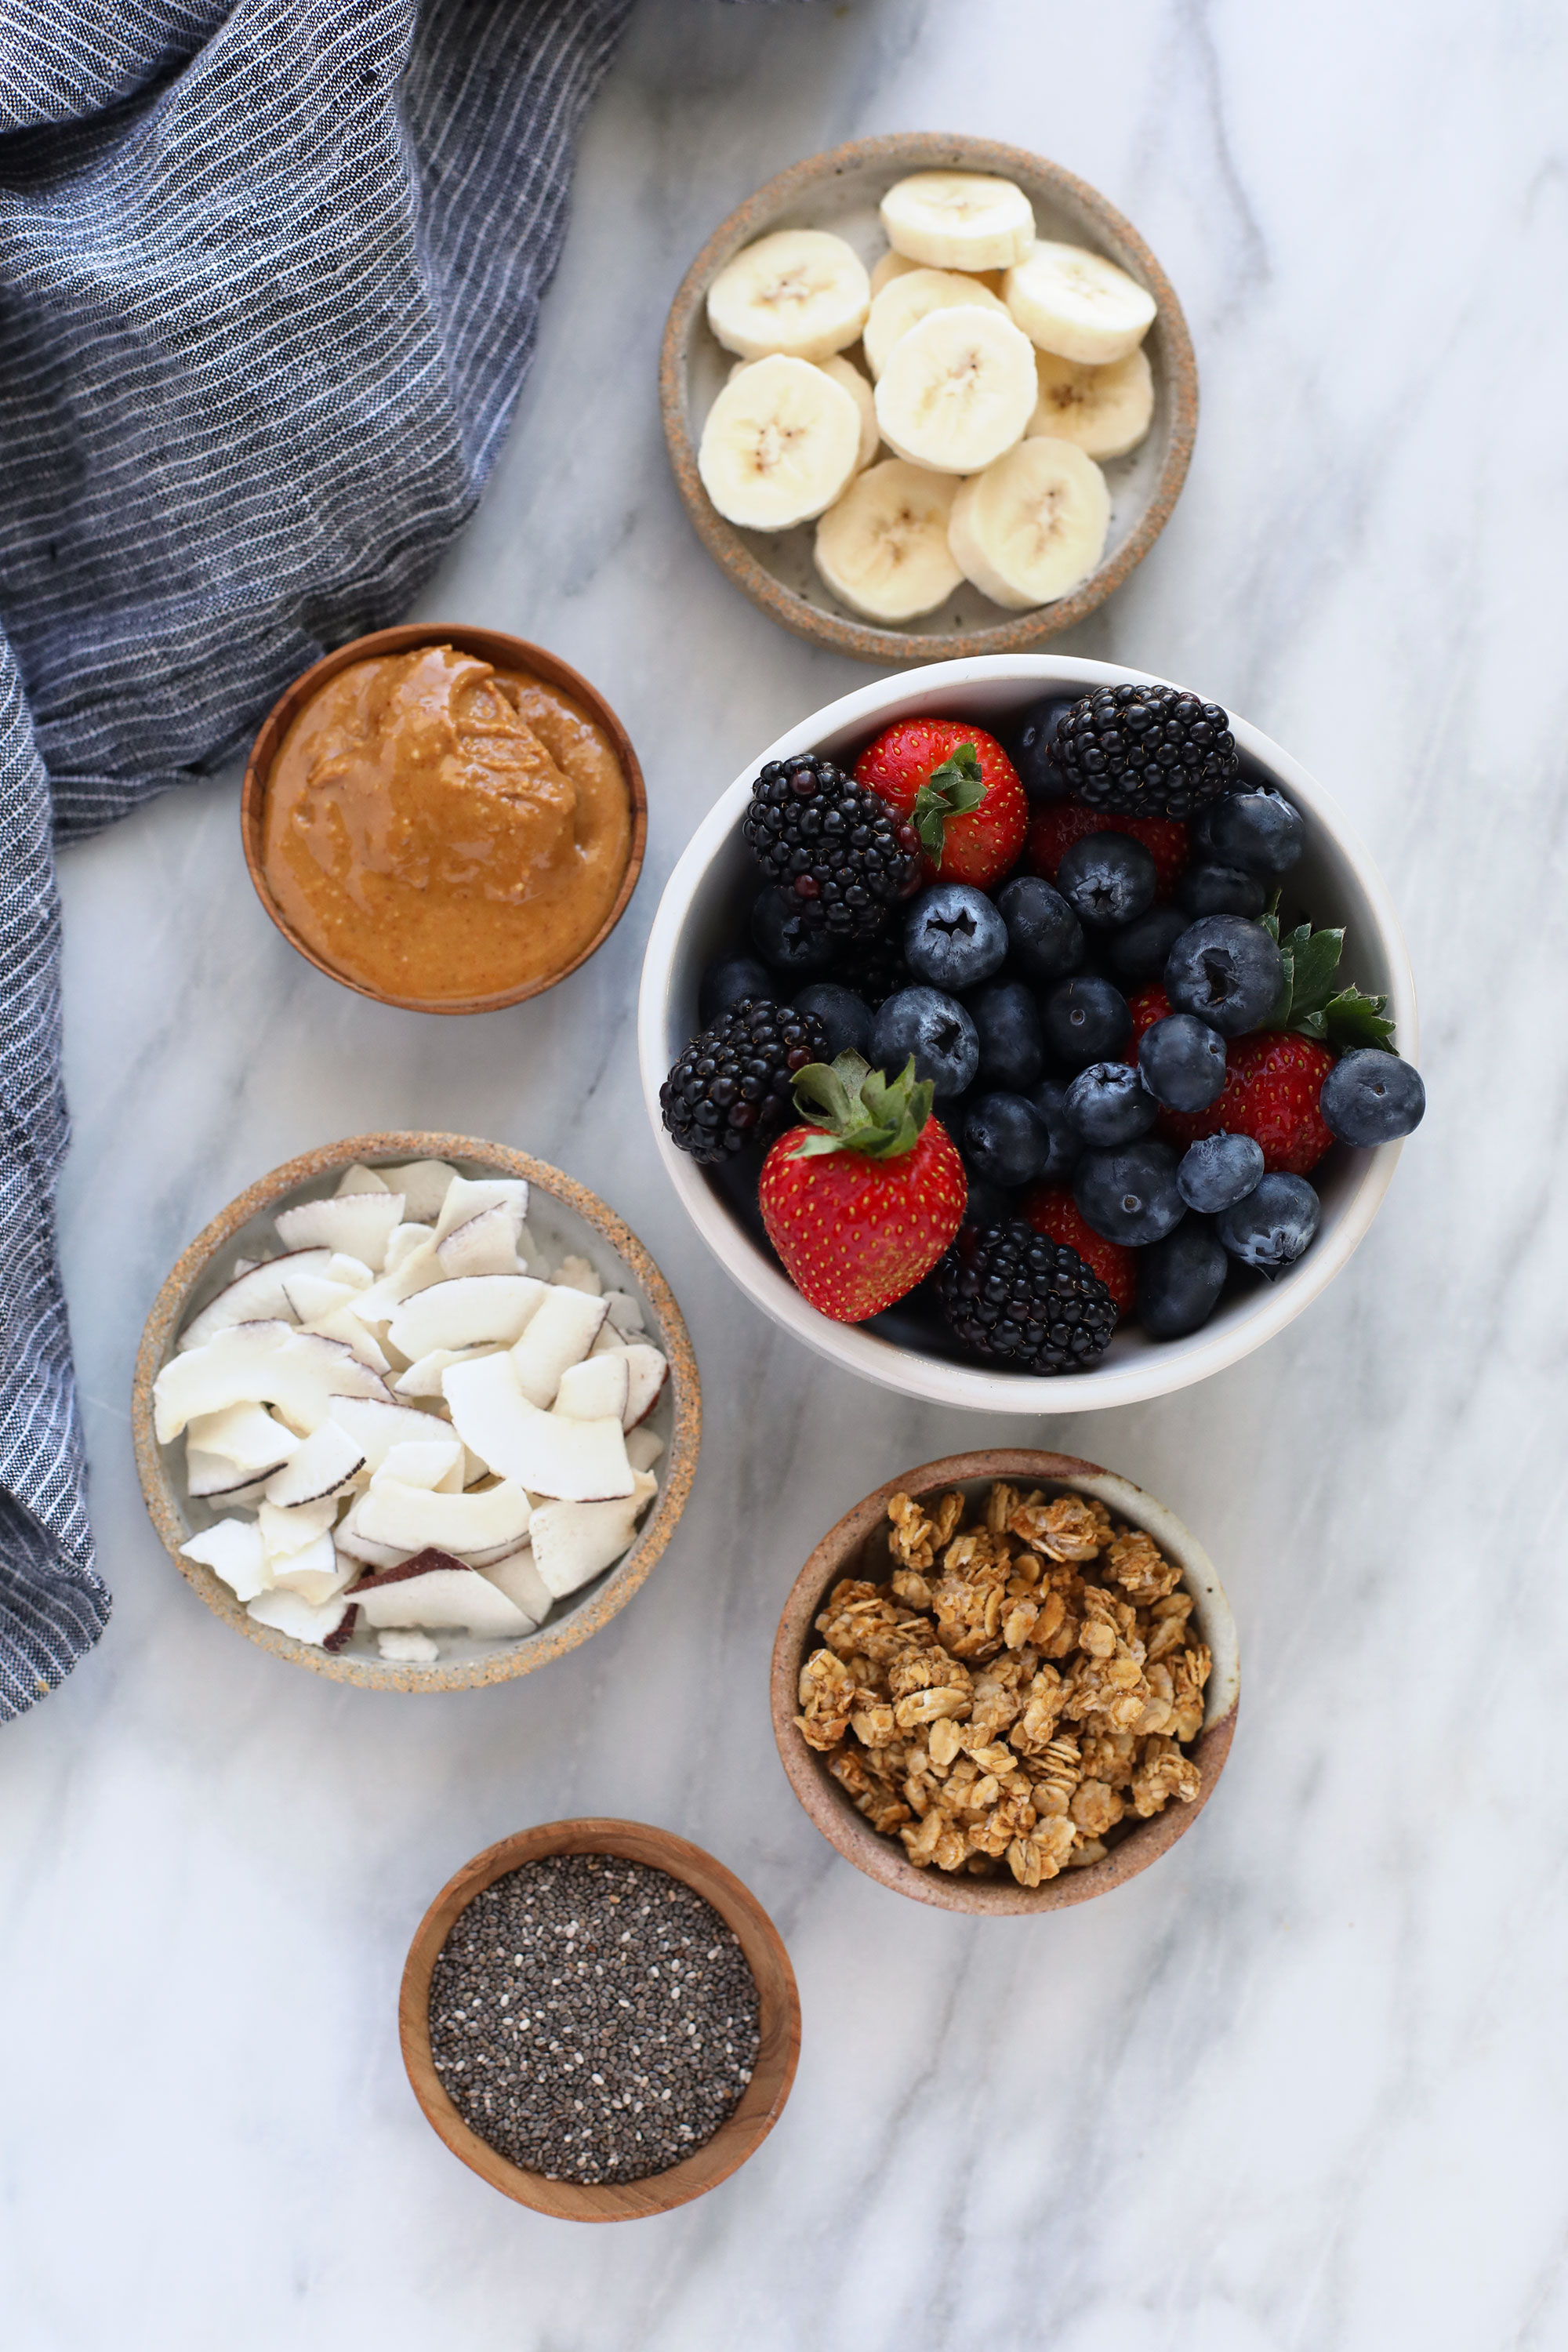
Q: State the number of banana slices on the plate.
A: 11